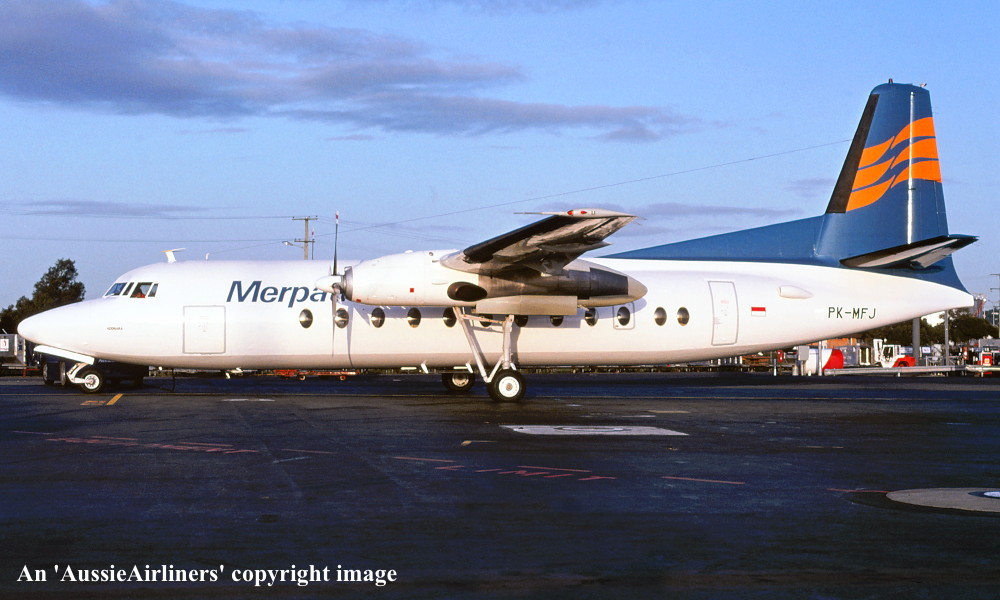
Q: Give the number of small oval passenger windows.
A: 12